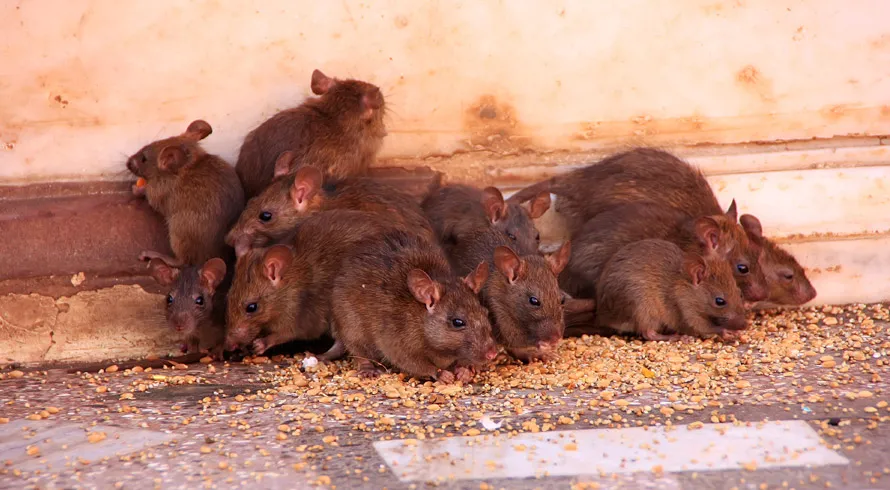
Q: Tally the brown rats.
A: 11